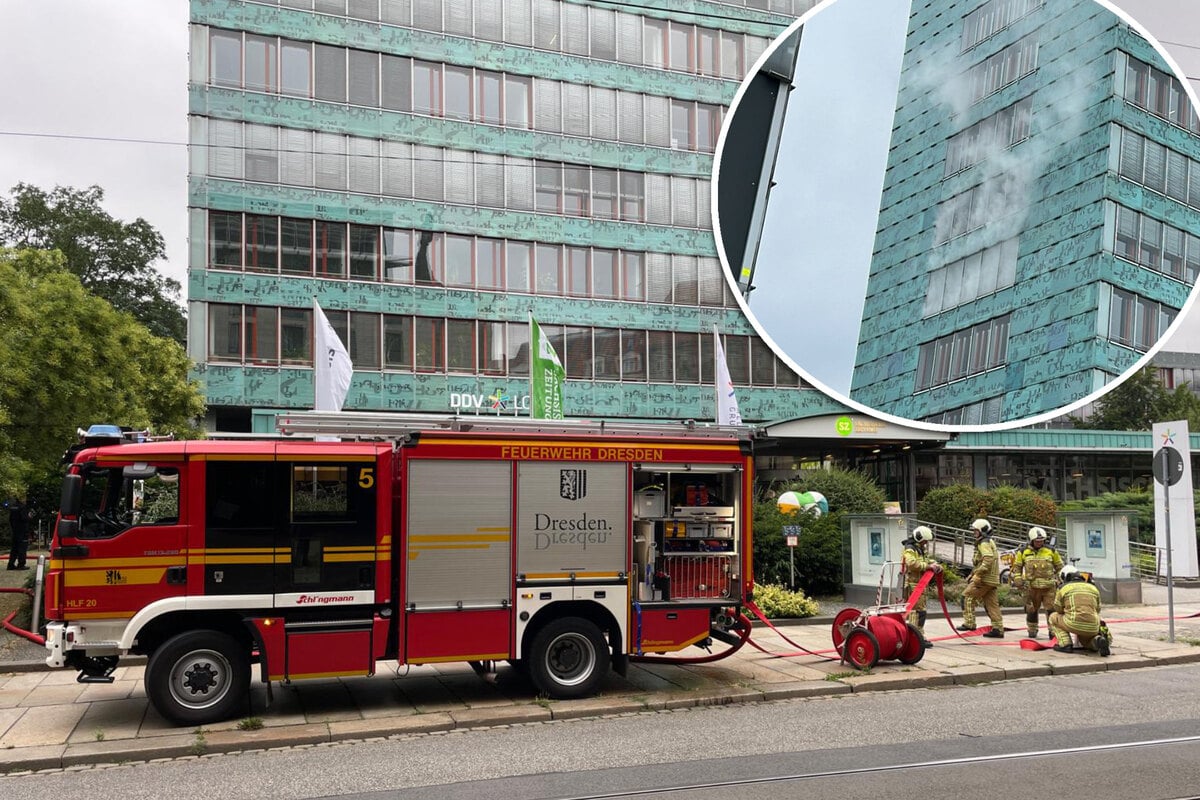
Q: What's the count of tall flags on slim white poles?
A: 3